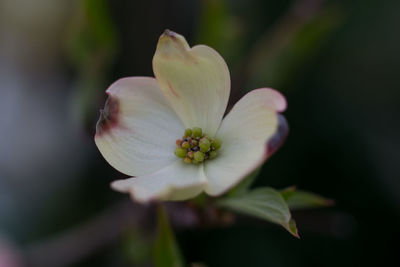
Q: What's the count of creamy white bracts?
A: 4